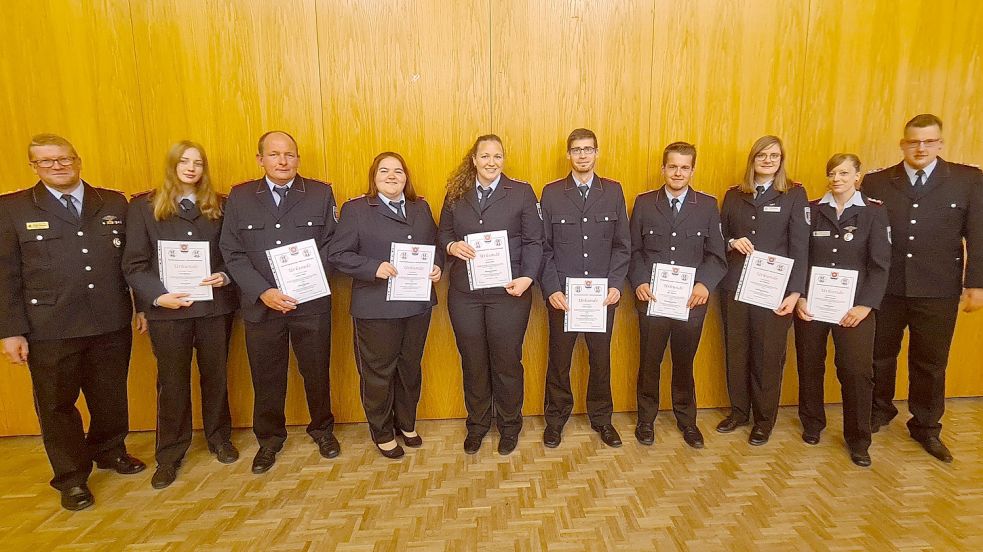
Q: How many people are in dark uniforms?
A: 10